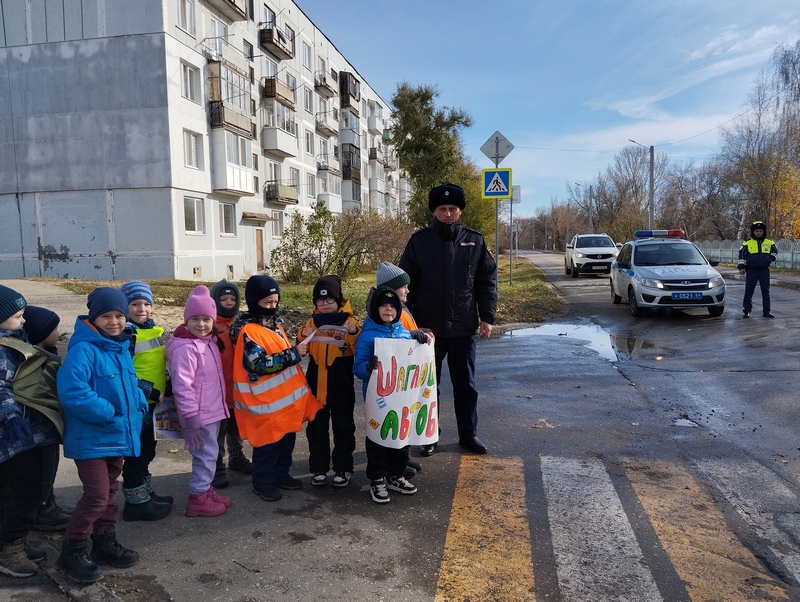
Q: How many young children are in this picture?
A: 10